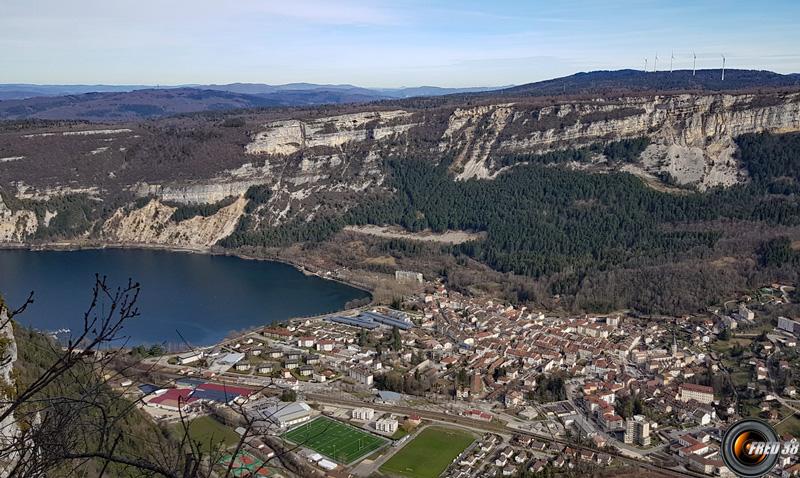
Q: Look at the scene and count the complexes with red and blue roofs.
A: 1